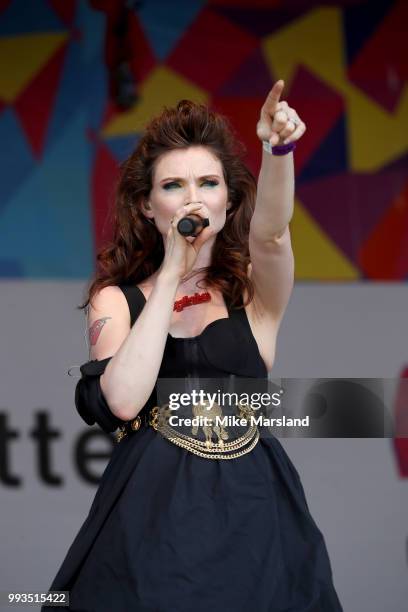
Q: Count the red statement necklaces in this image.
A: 1